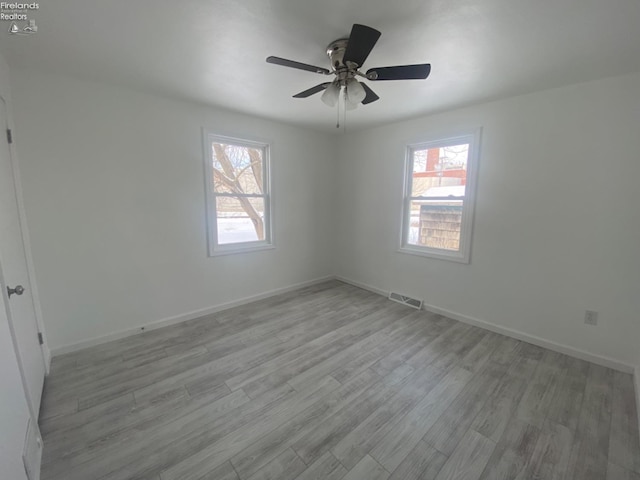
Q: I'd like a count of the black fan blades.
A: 5